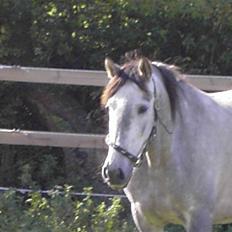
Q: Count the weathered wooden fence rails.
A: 2